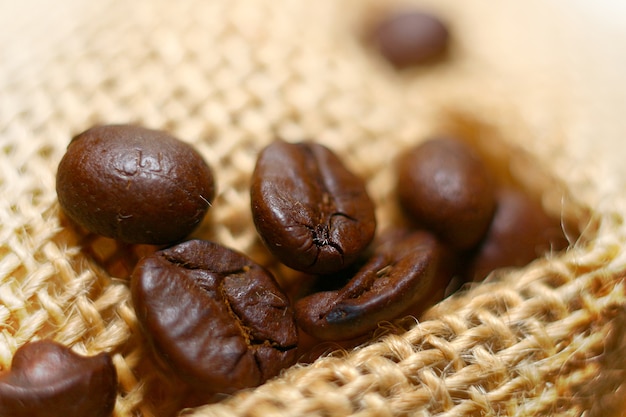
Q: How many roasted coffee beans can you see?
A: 8